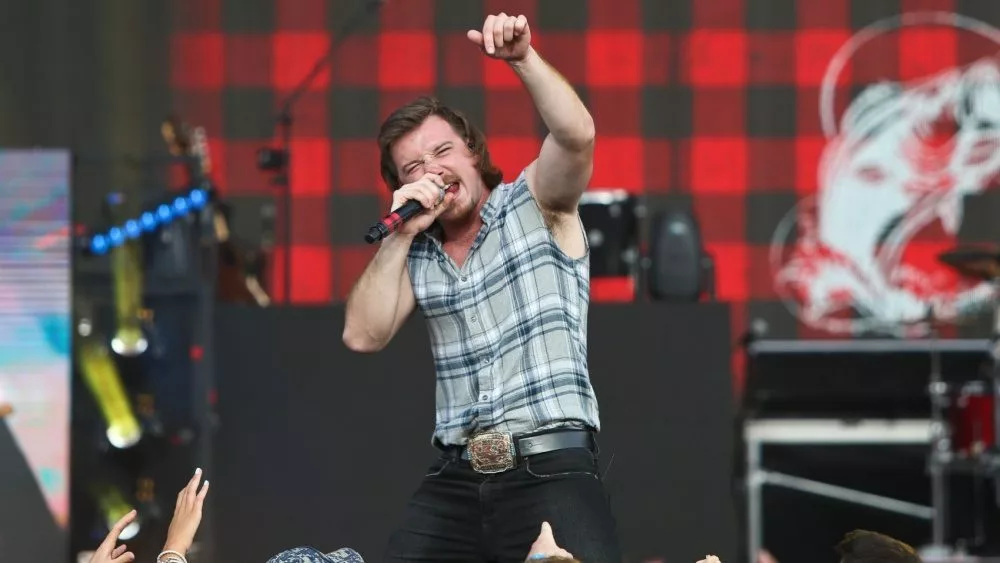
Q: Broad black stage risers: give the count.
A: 1